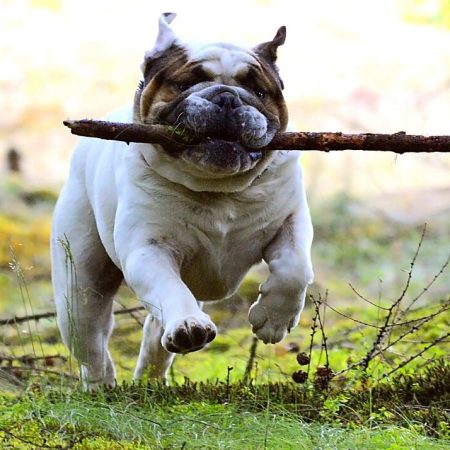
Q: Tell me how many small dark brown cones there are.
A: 3